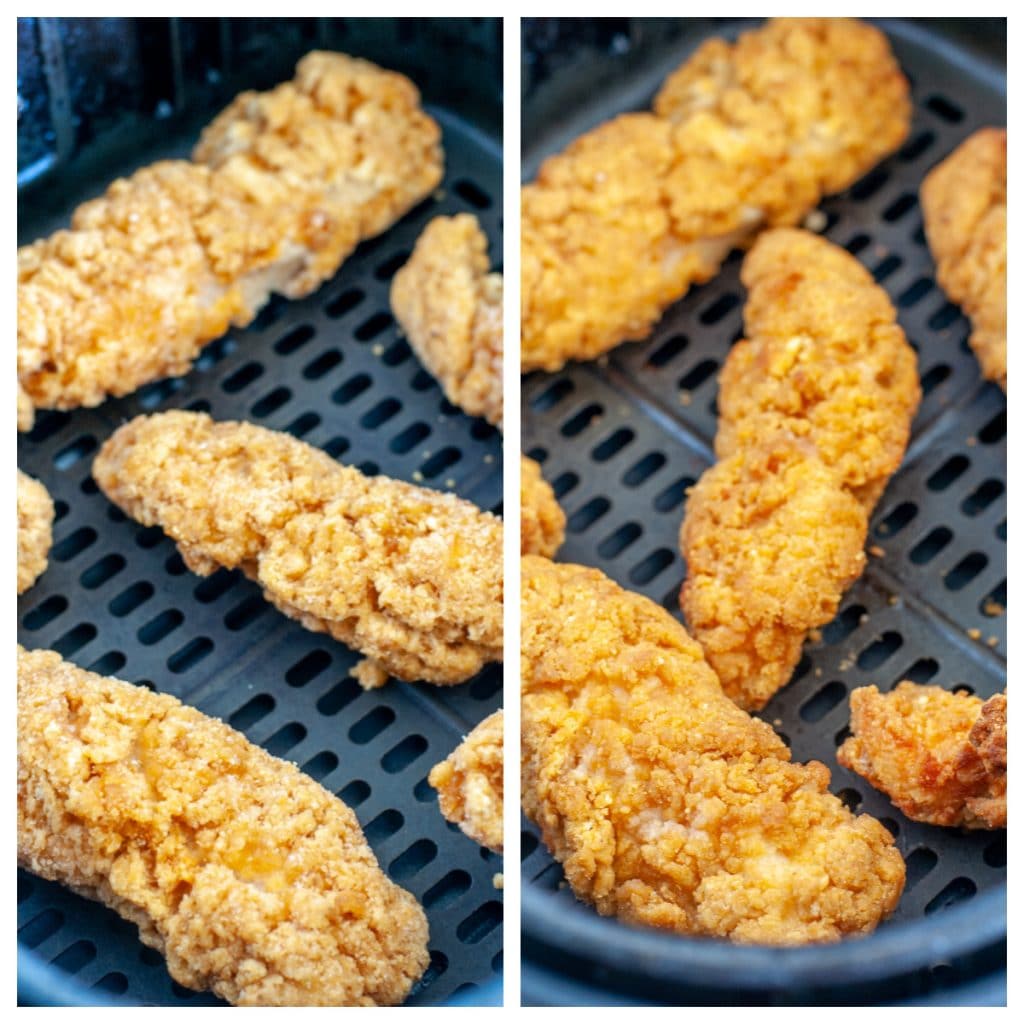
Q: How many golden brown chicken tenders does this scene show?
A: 12